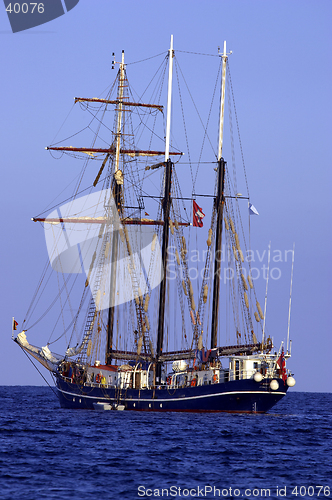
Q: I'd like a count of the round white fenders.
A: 3